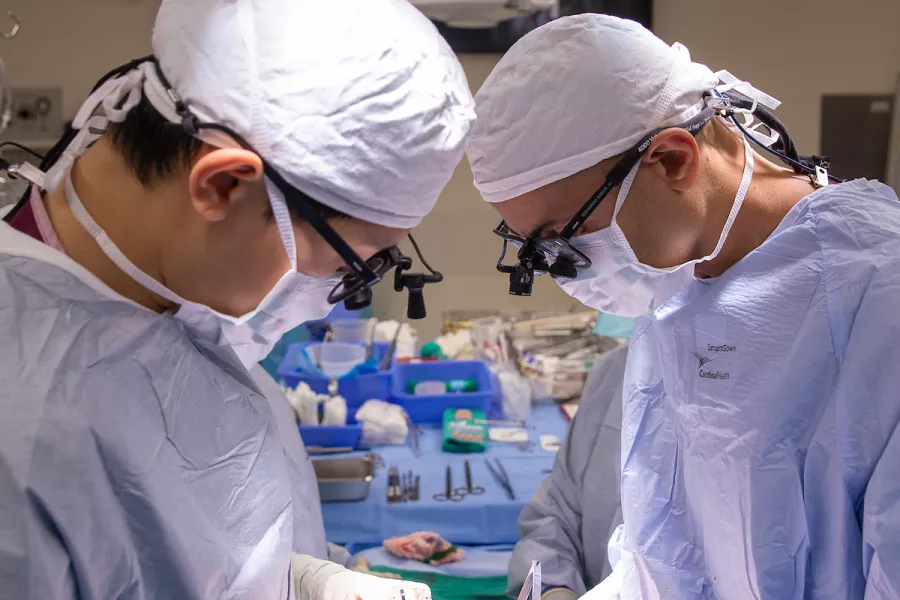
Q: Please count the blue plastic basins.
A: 3